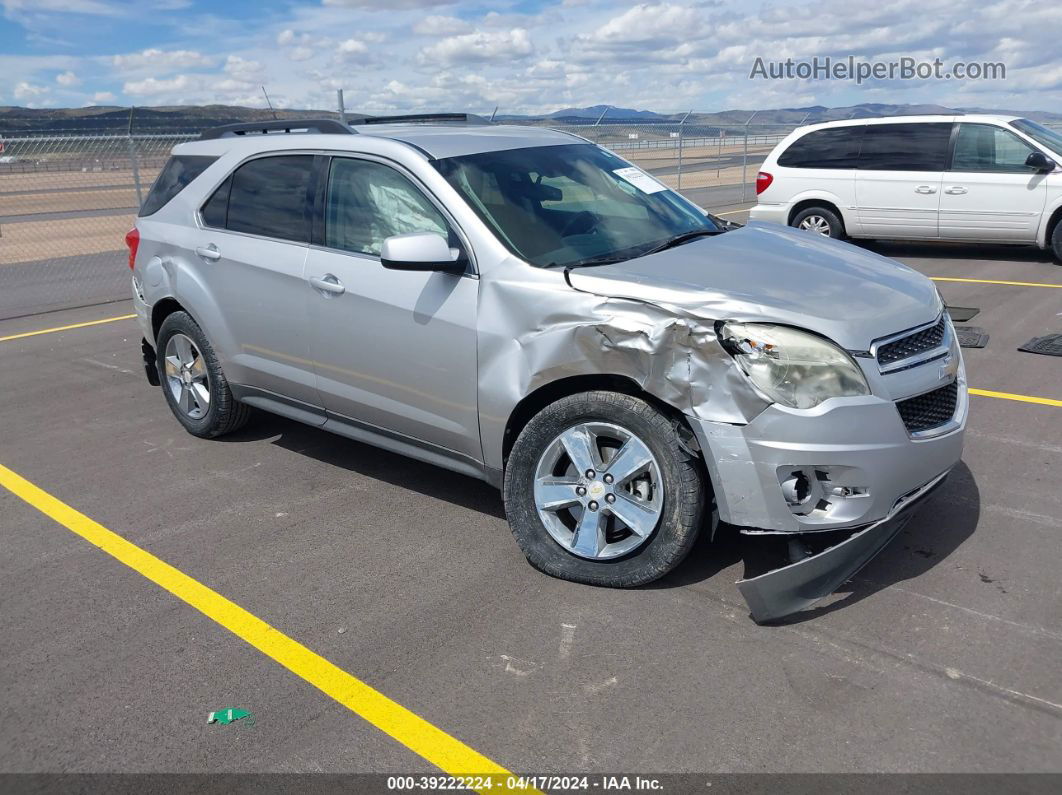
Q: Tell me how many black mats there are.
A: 3